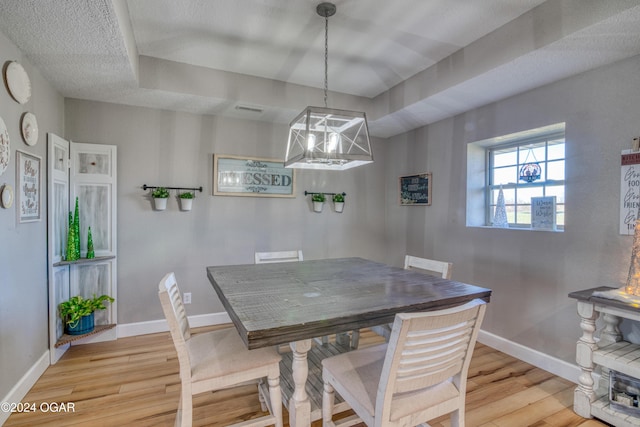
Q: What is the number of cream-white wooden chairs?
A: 4